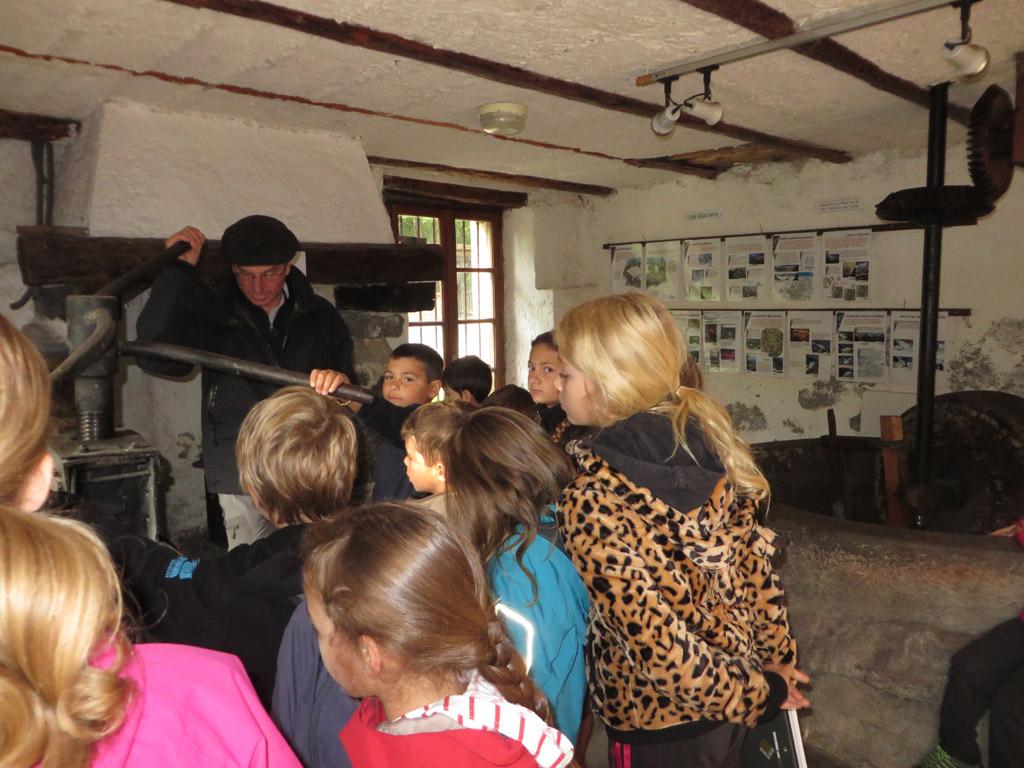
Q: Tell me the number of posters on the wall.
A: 12